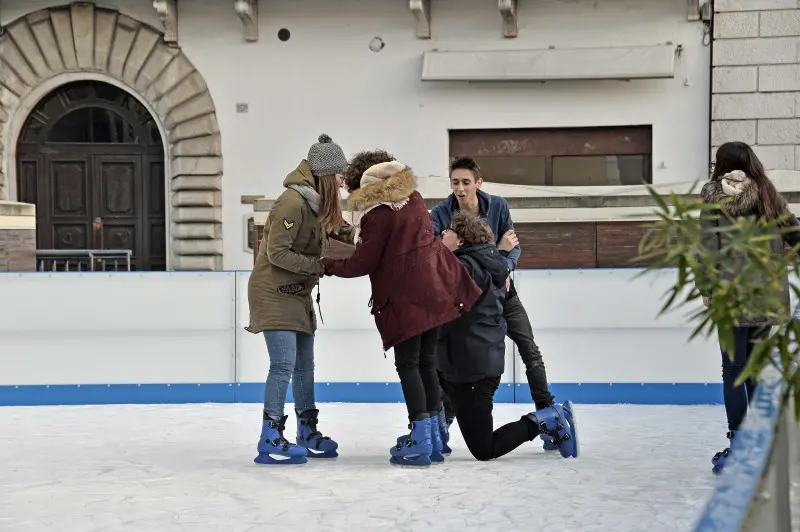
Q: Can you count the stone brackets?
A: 5